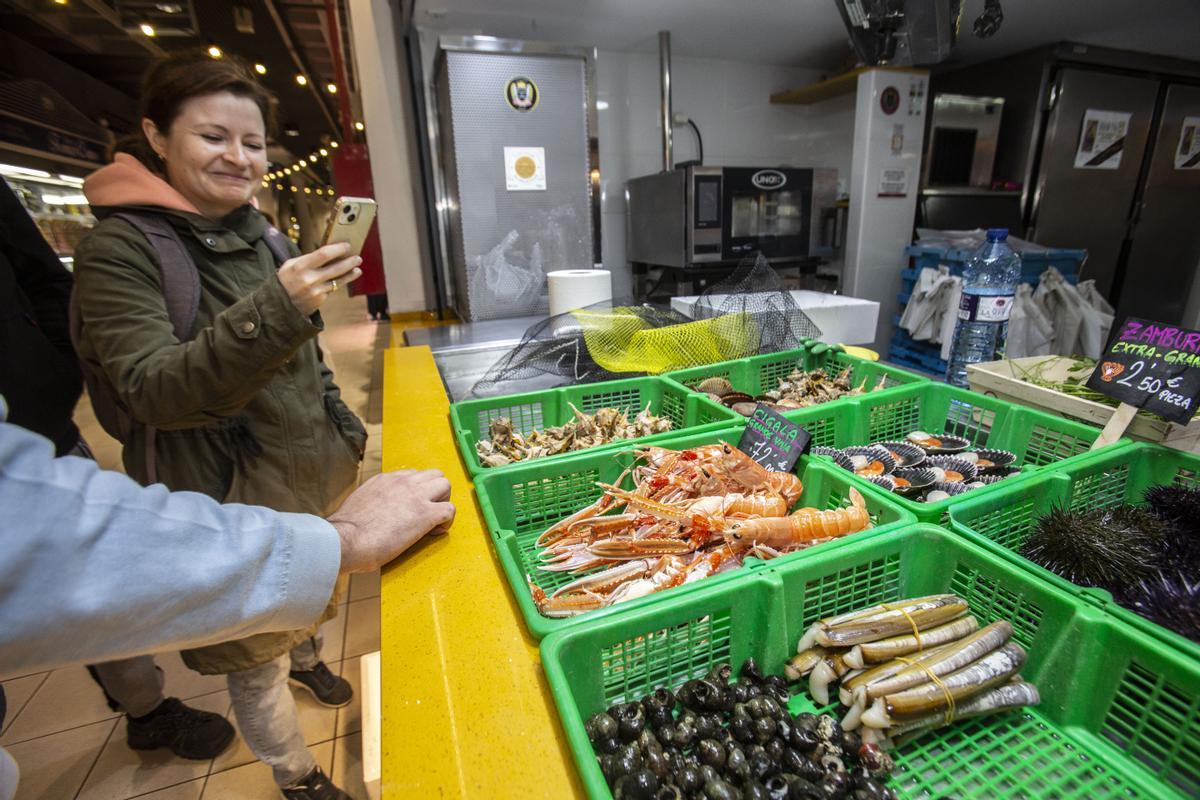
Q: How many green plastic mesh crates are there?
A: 6